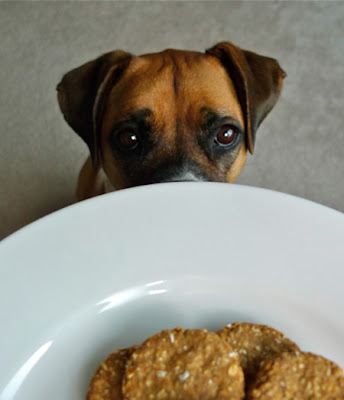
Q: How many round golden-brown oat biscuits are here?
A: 4